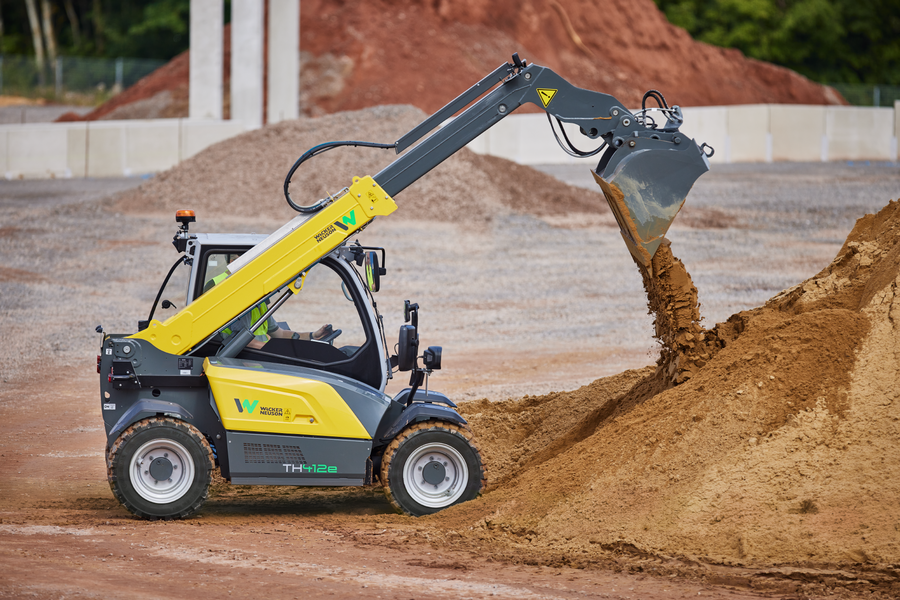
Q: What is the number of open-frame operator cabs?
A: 0